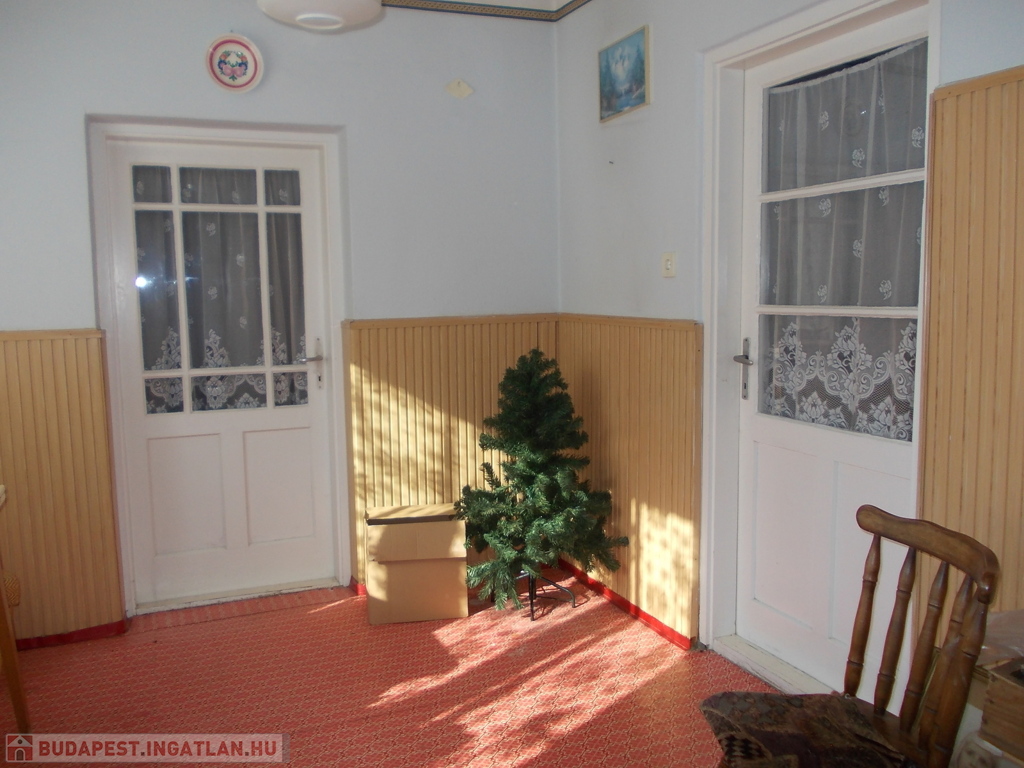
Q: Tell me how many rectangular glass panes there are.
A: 12